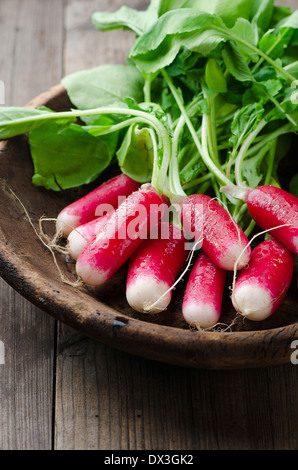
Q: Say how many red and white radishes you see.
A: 8